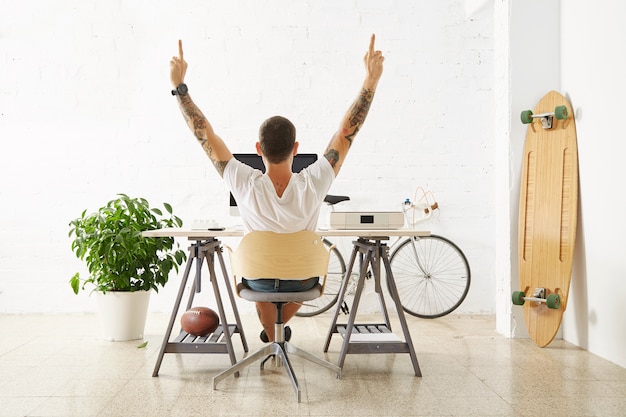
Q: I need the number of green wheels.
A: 4